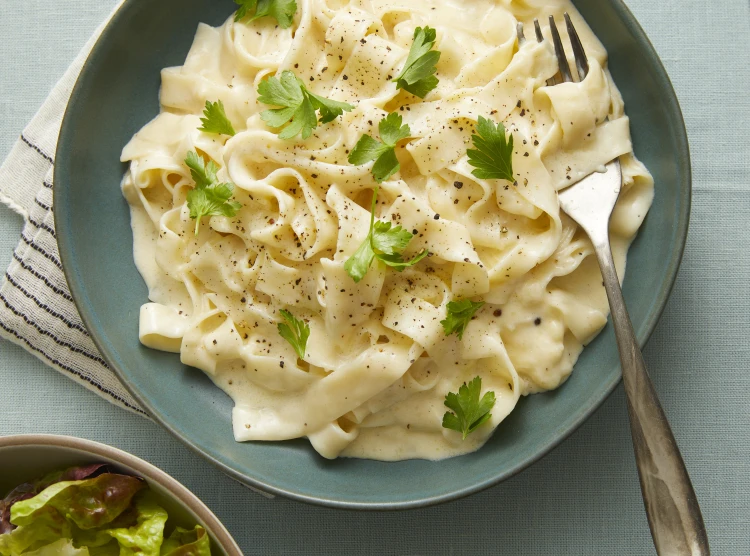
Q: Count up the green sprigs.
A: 11